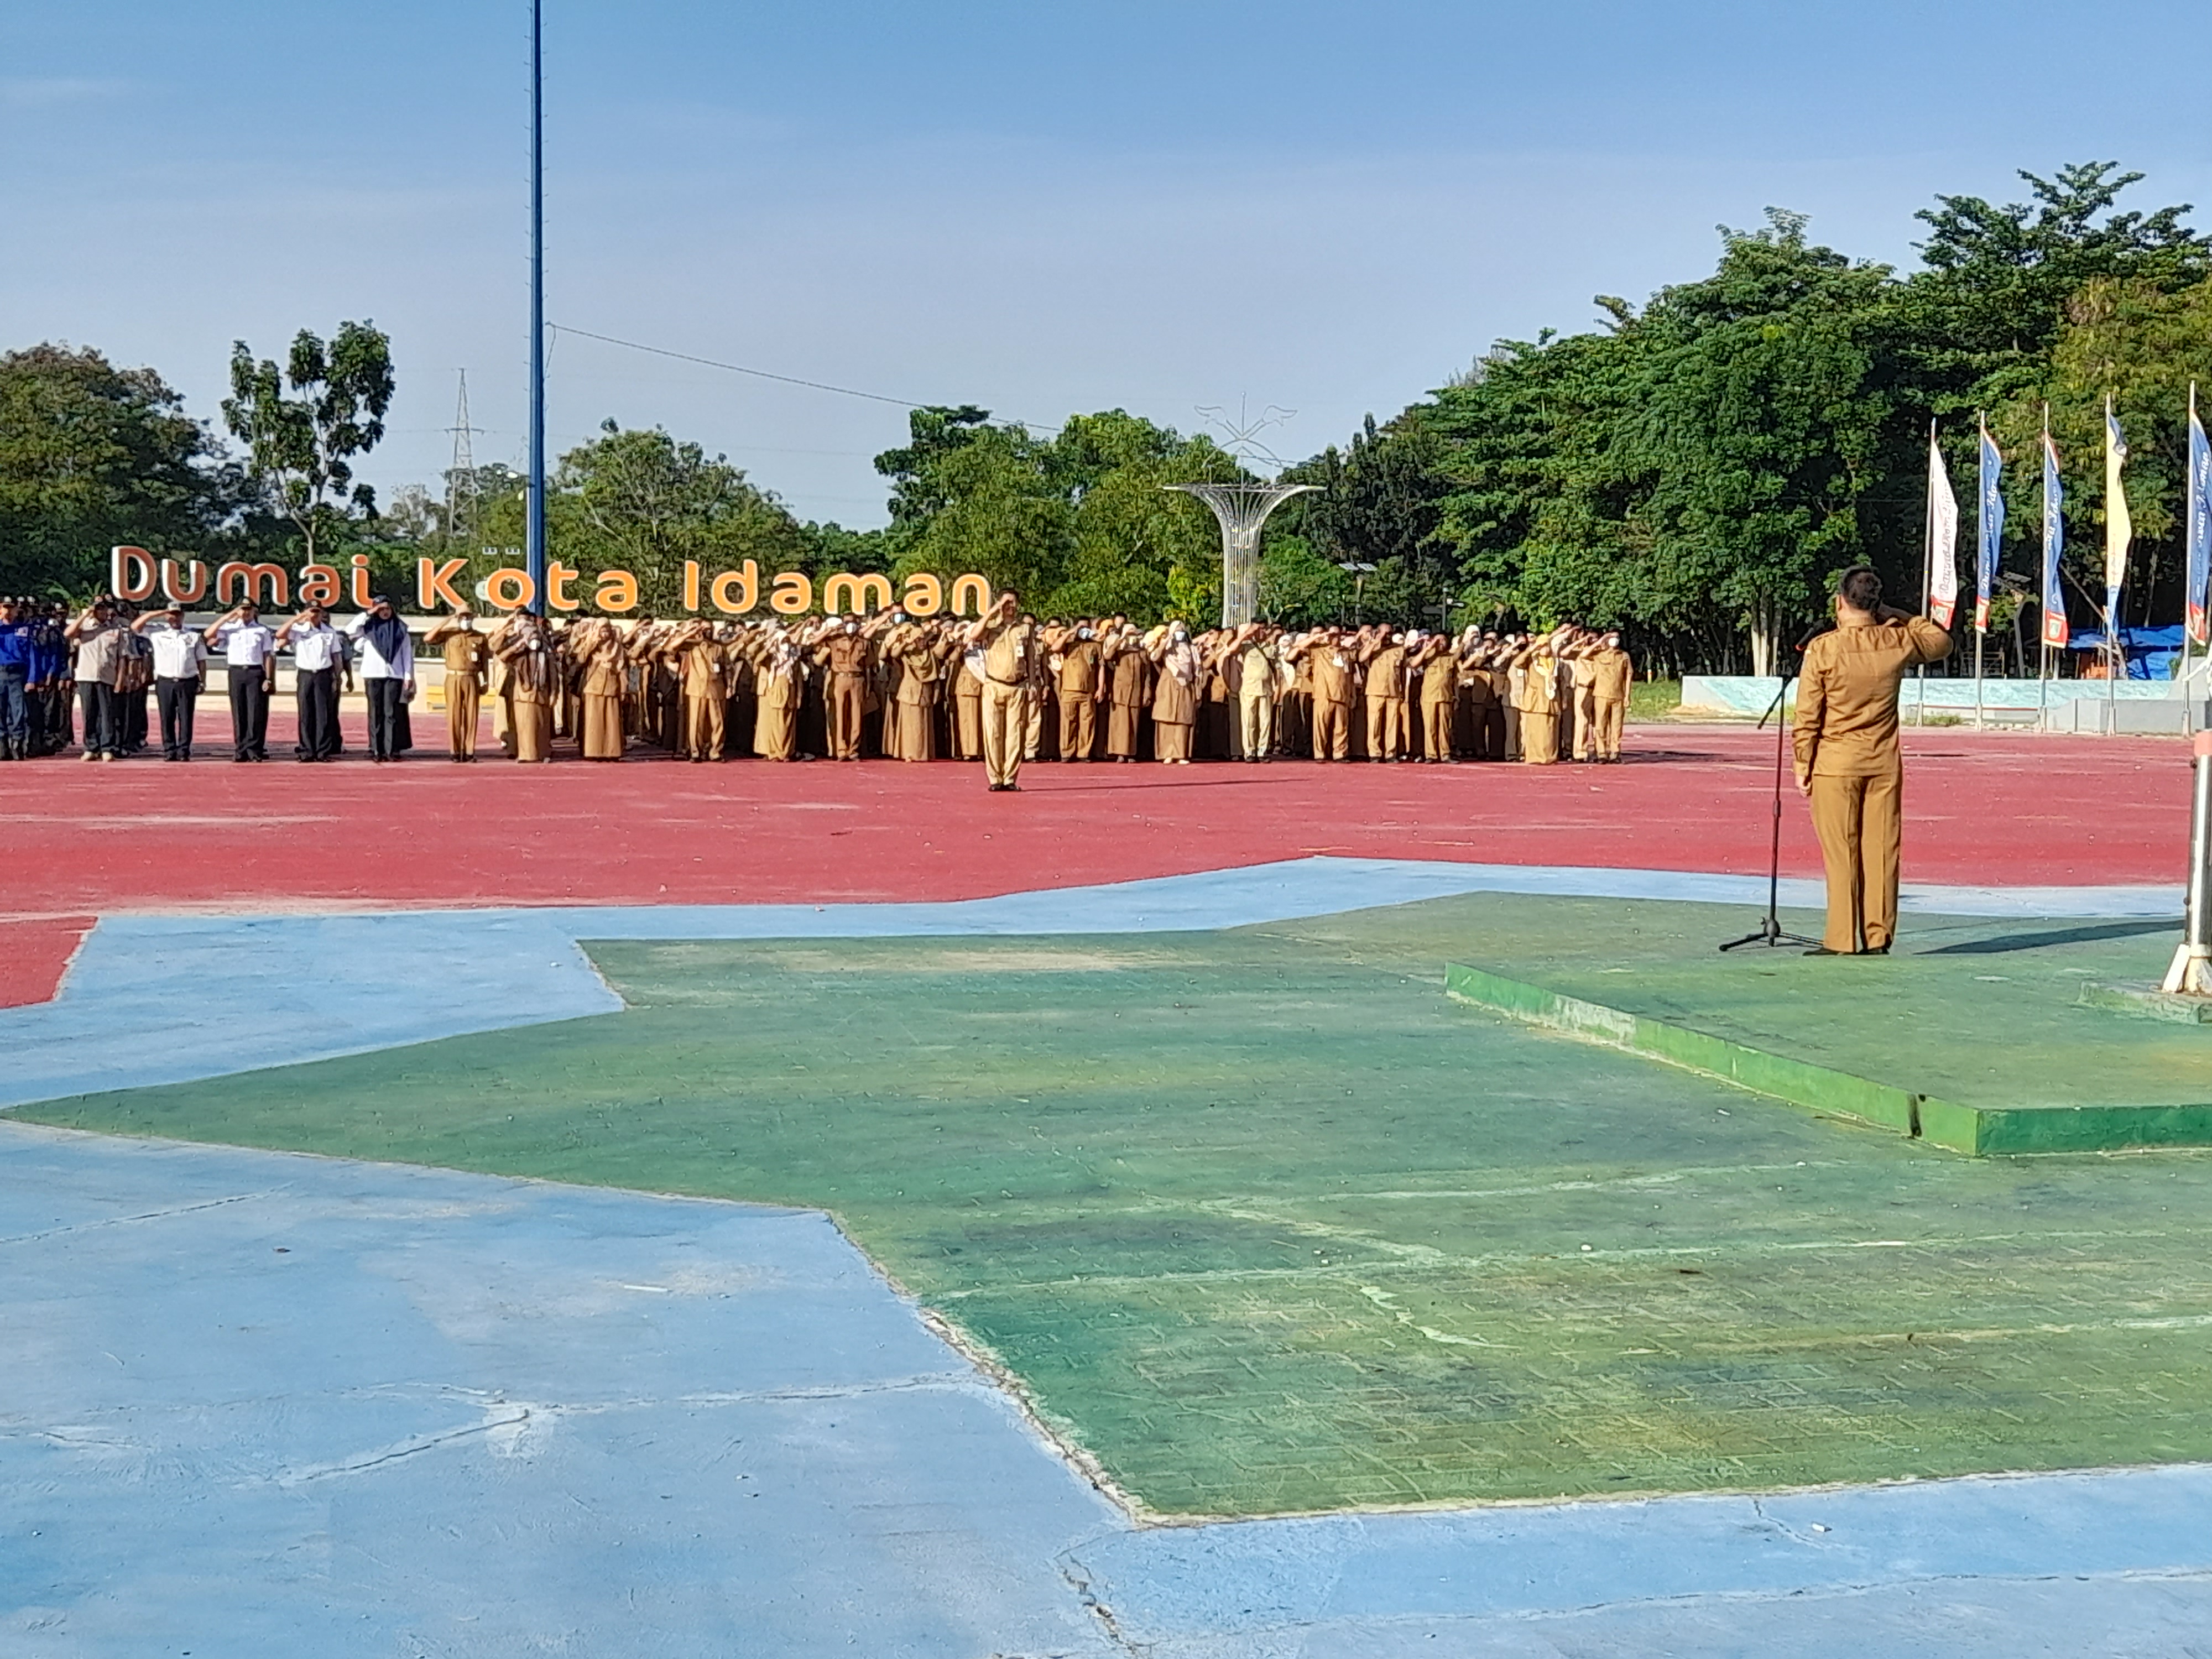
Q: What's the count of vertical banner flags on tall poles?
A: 5